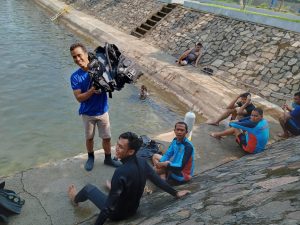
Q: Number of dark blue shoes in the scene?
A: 2